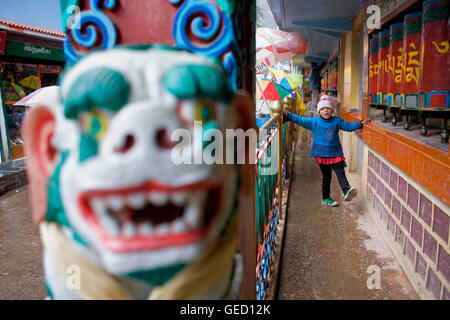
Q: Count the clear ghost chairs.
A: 0